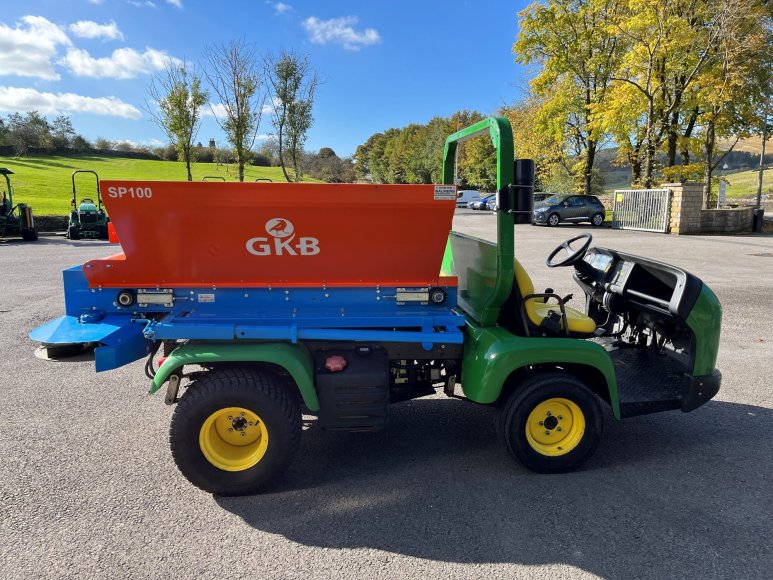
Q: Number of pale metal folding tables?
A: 0